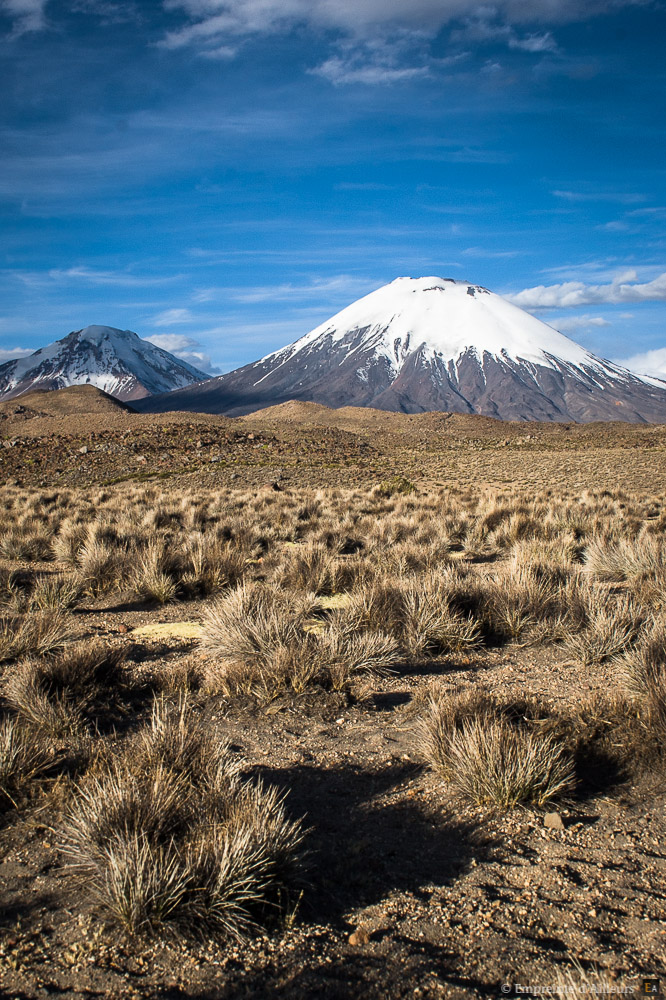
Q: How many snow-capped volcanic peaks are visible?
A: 2